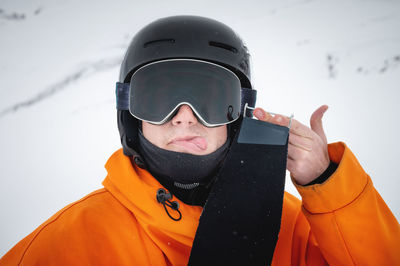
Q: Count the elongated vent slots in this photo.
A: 2